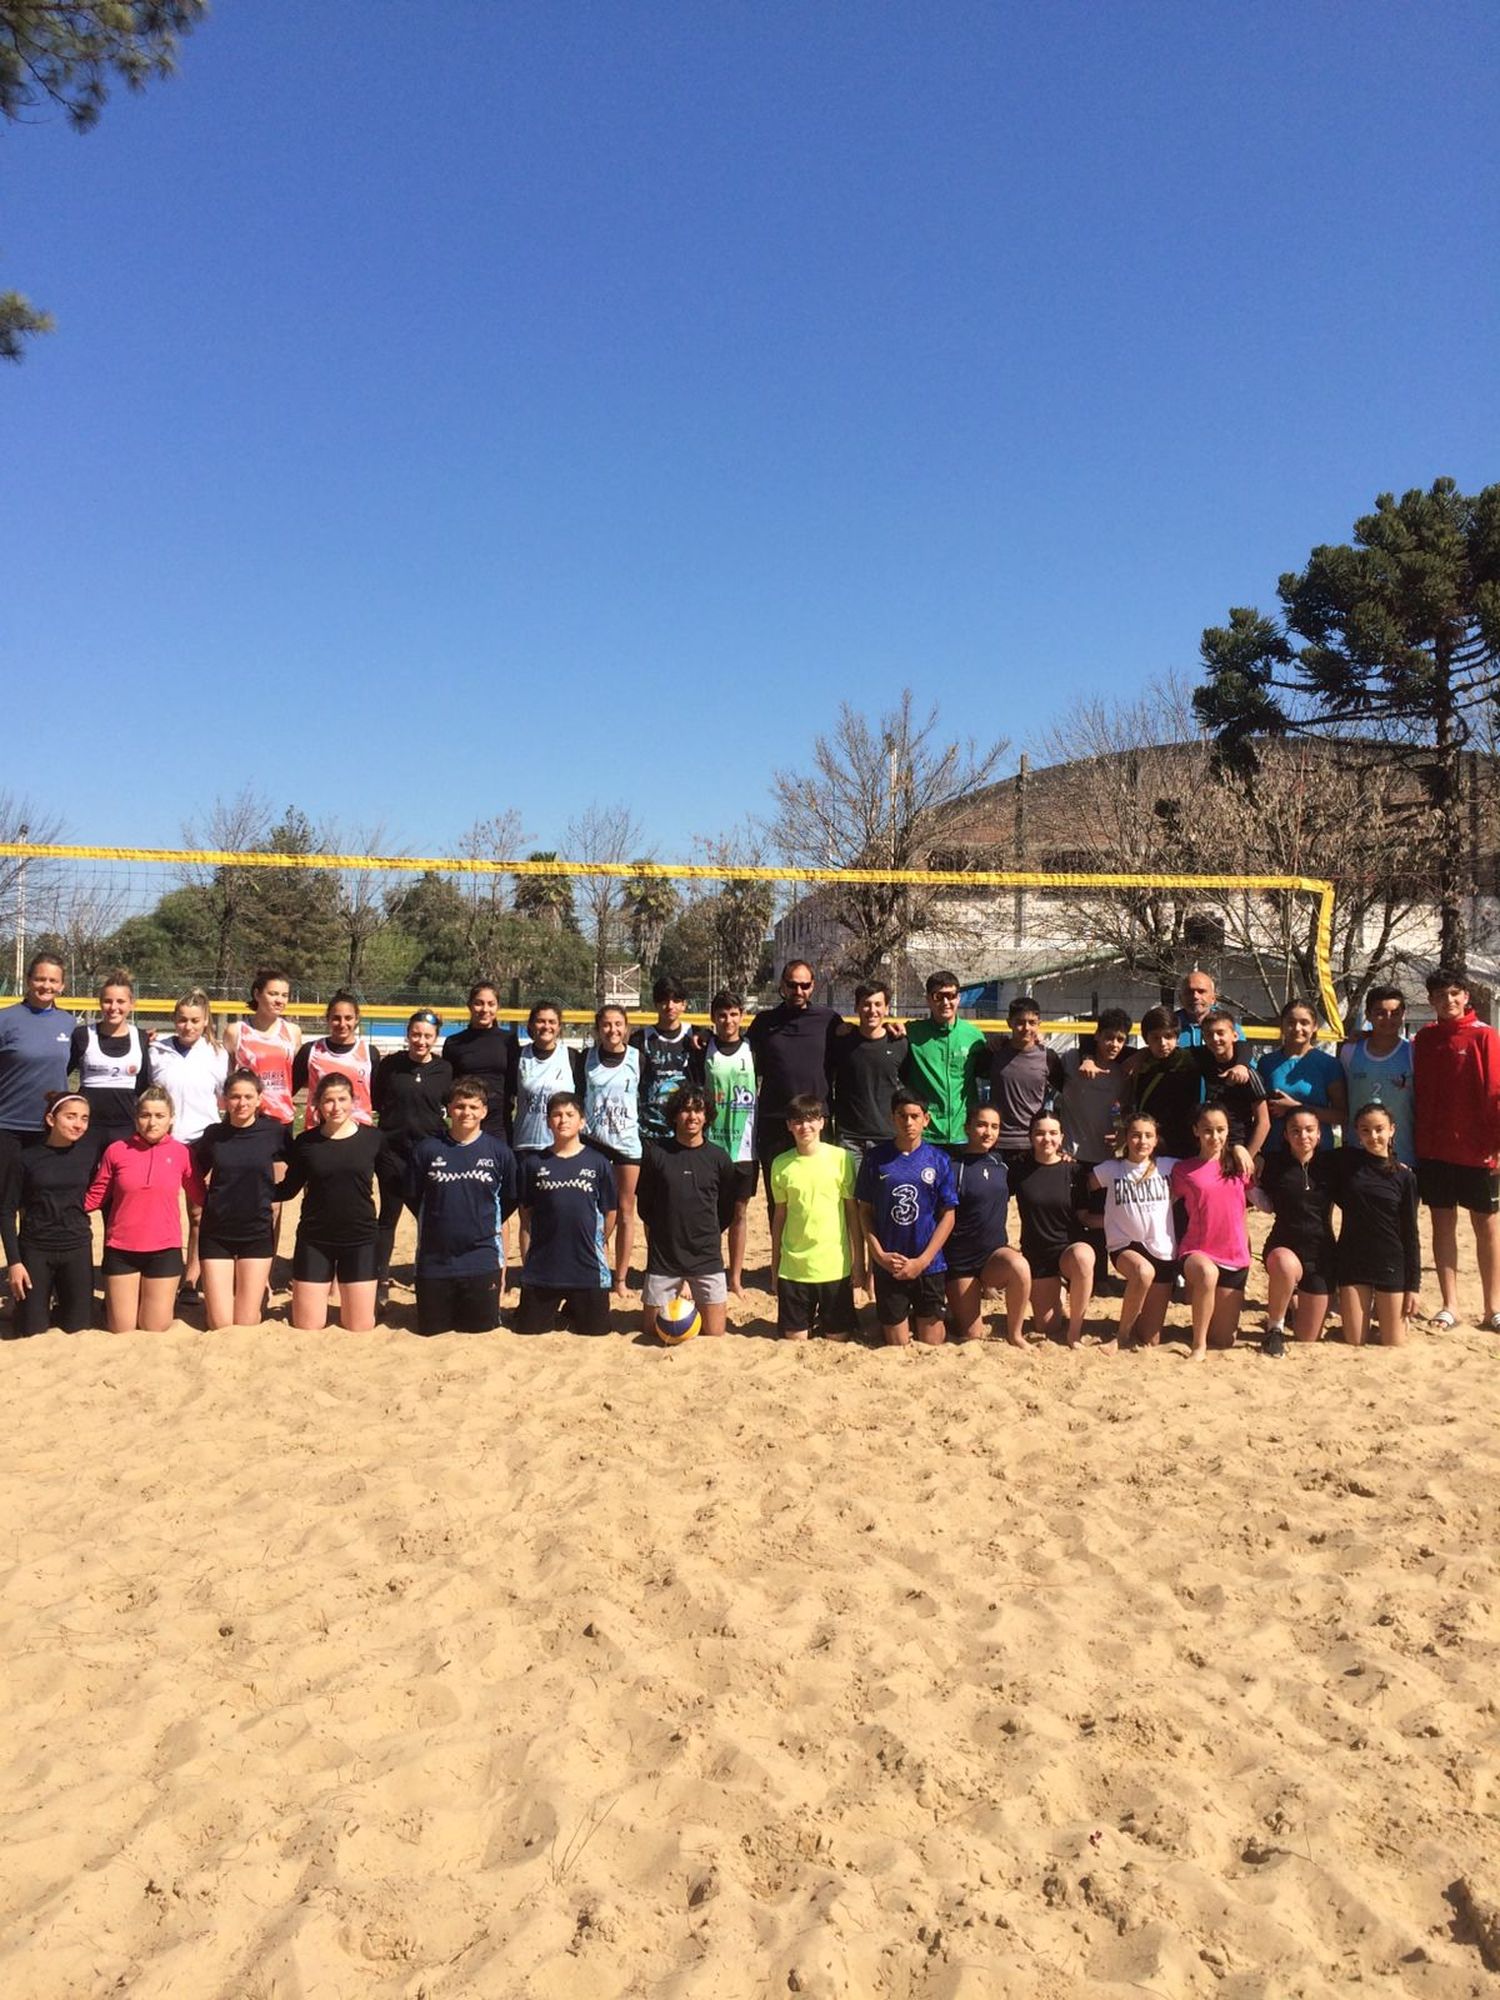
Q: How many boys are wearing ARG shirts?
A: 2